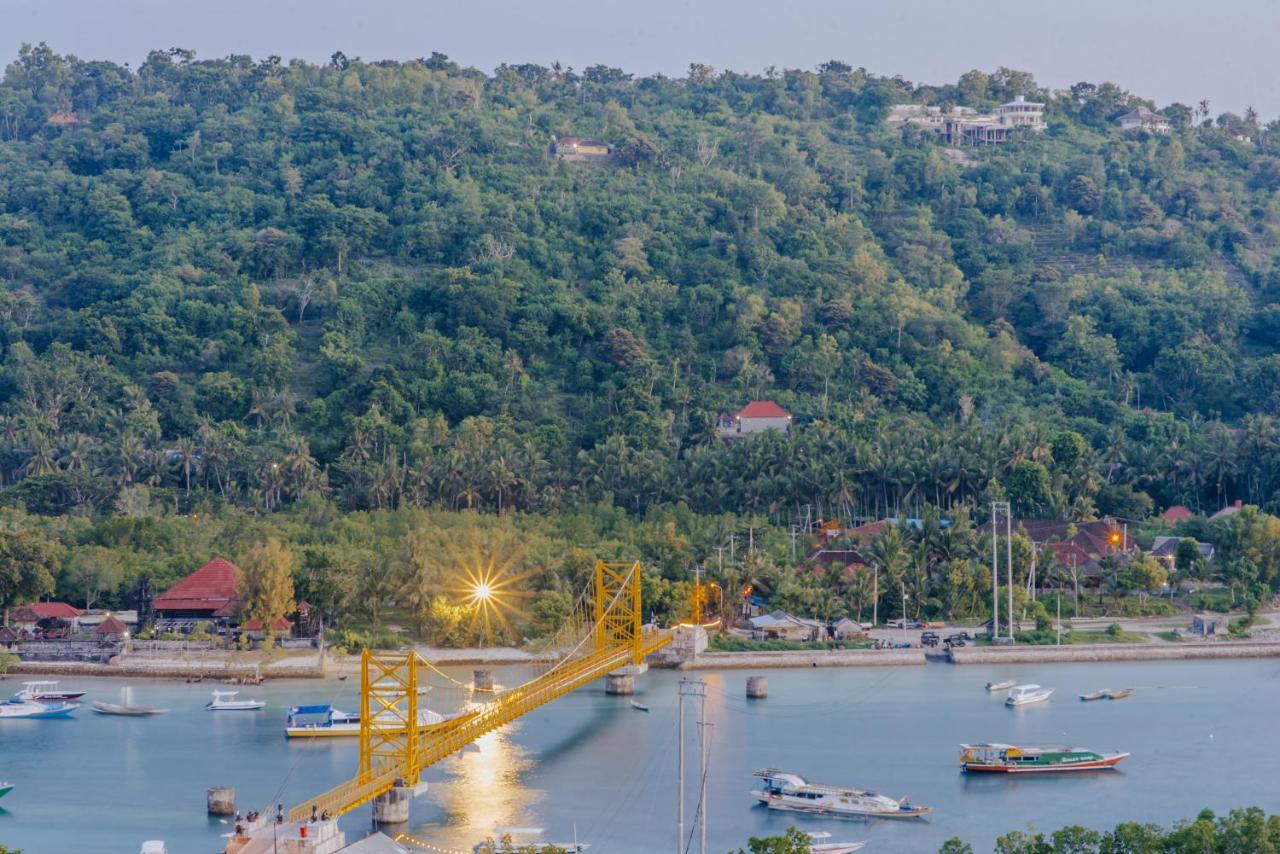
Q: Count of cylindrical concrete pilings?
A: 5